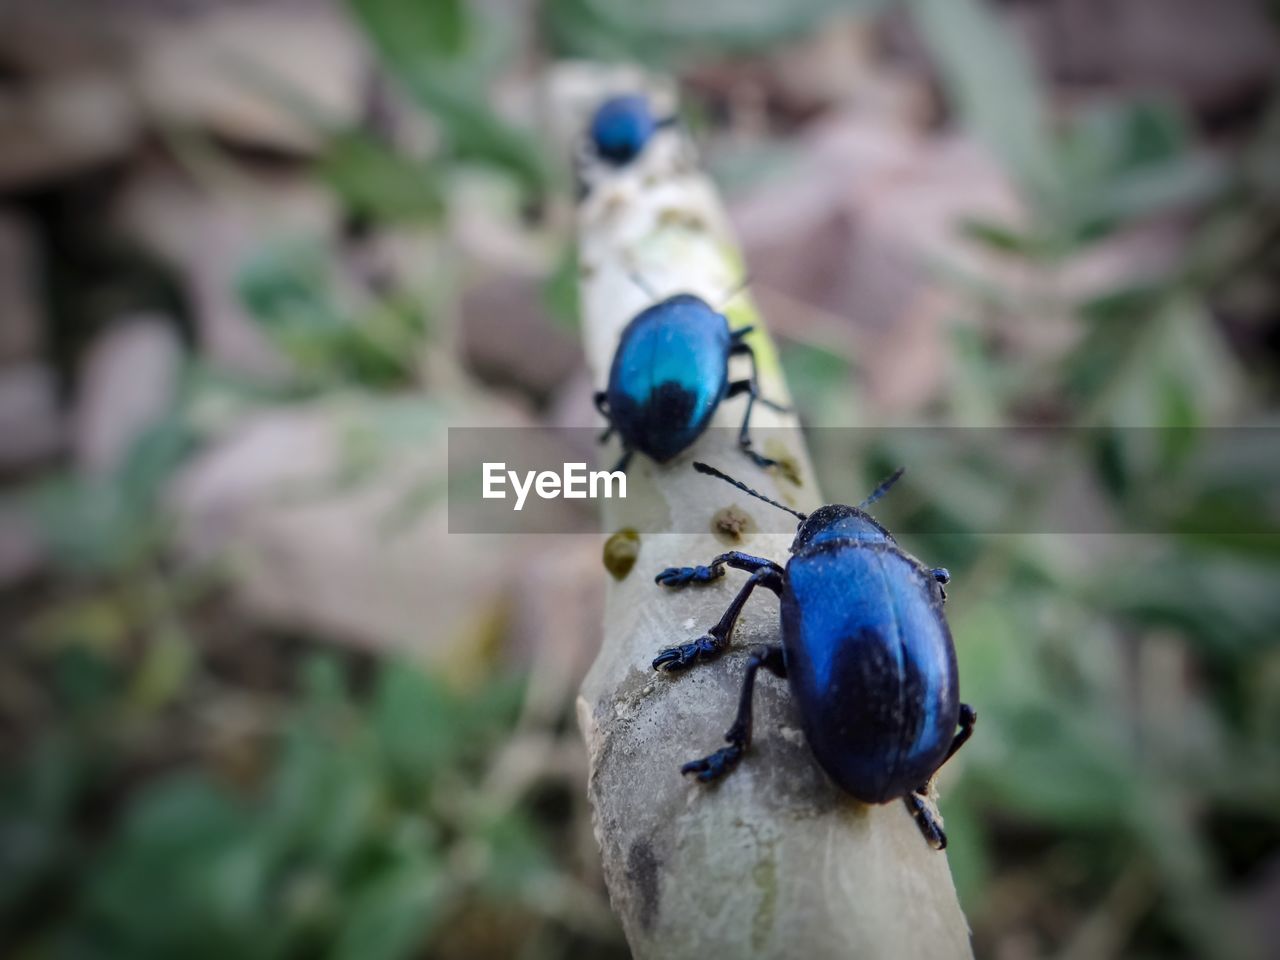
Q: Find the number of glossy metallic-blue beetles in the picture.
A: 3